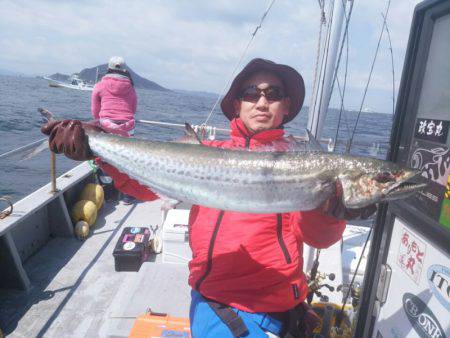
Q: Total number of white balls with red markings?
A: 0